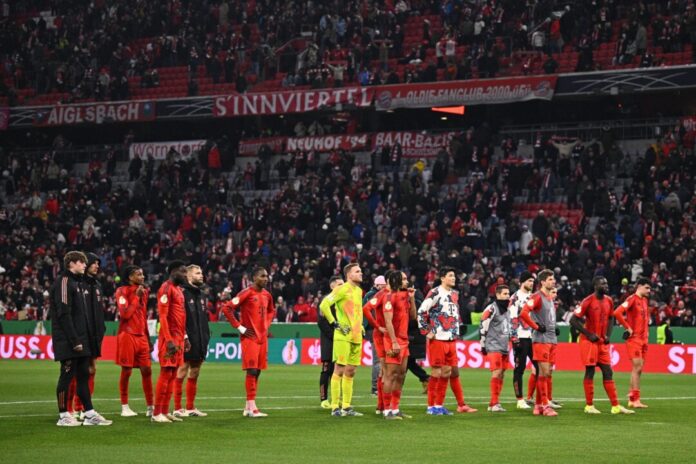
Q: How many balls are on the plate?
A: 0